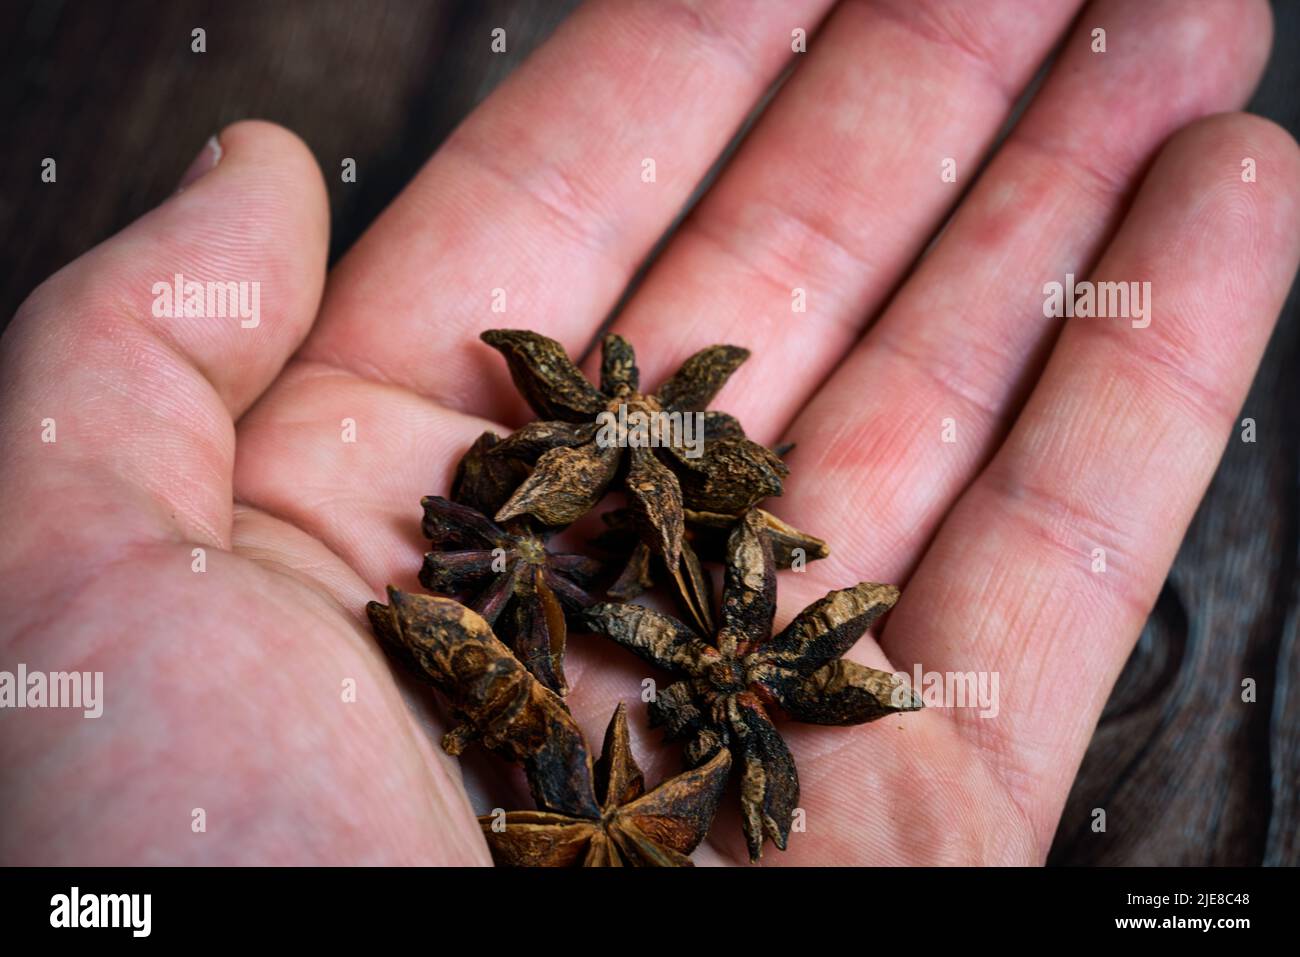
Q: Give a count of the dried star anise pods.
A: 6